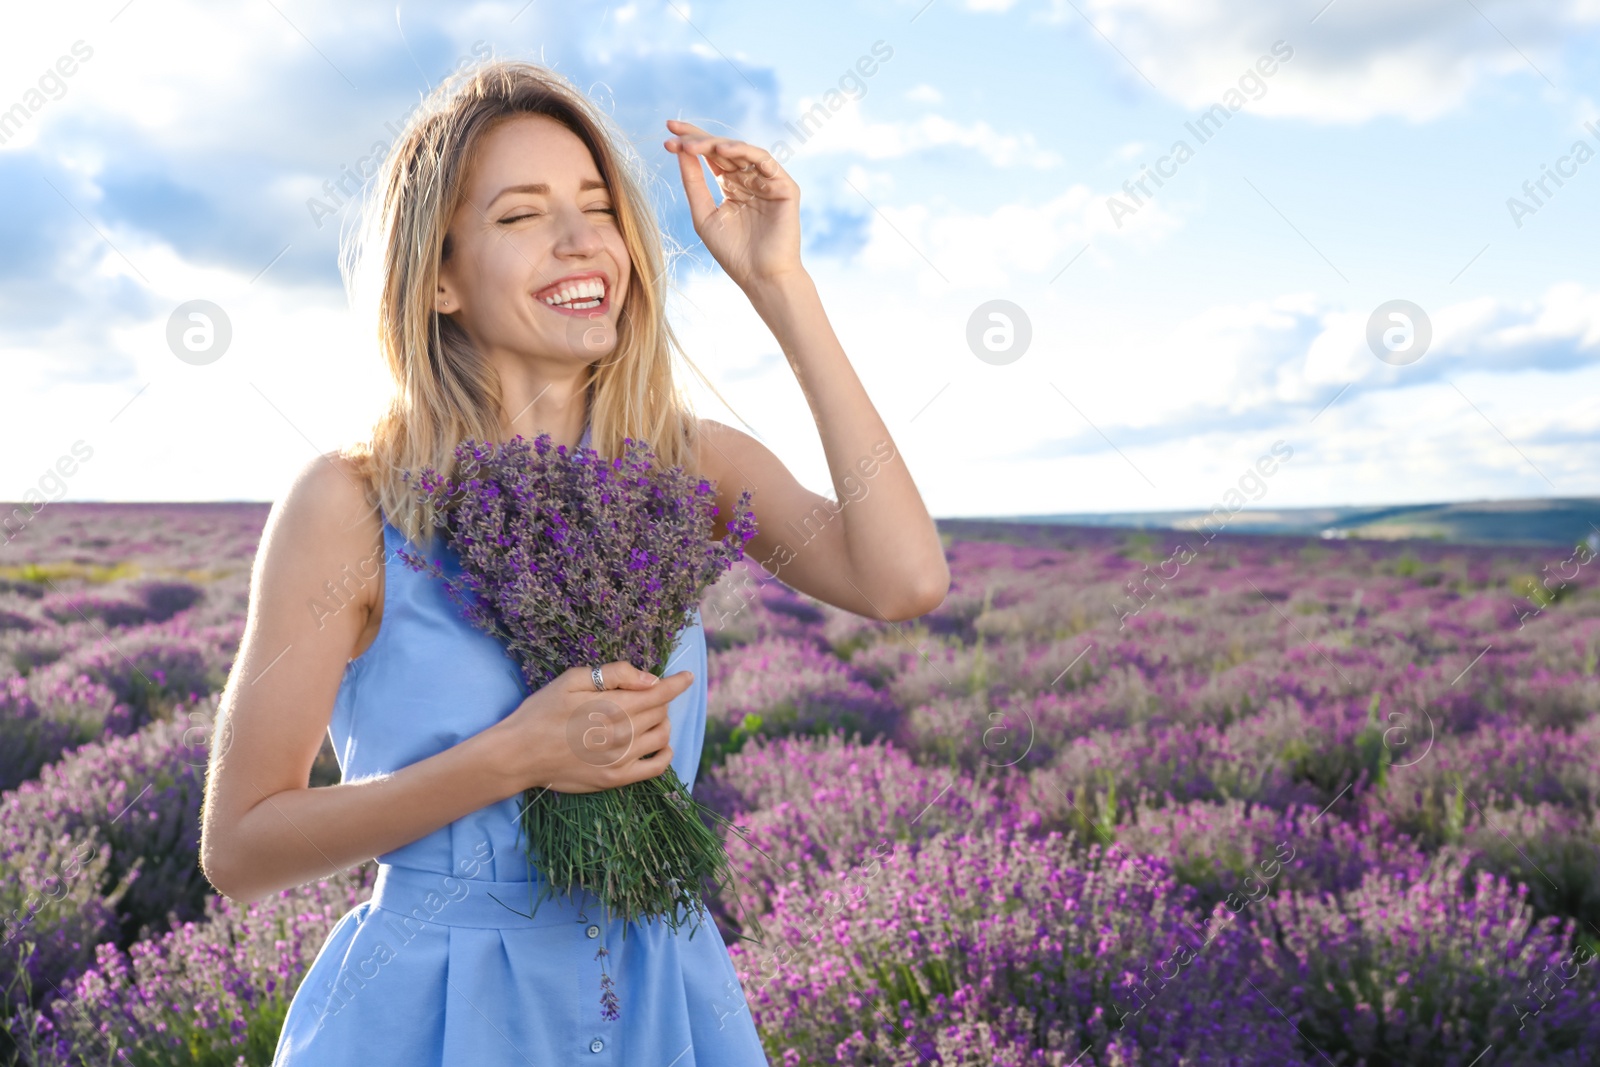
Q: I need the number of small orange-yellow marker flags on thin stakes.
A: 0